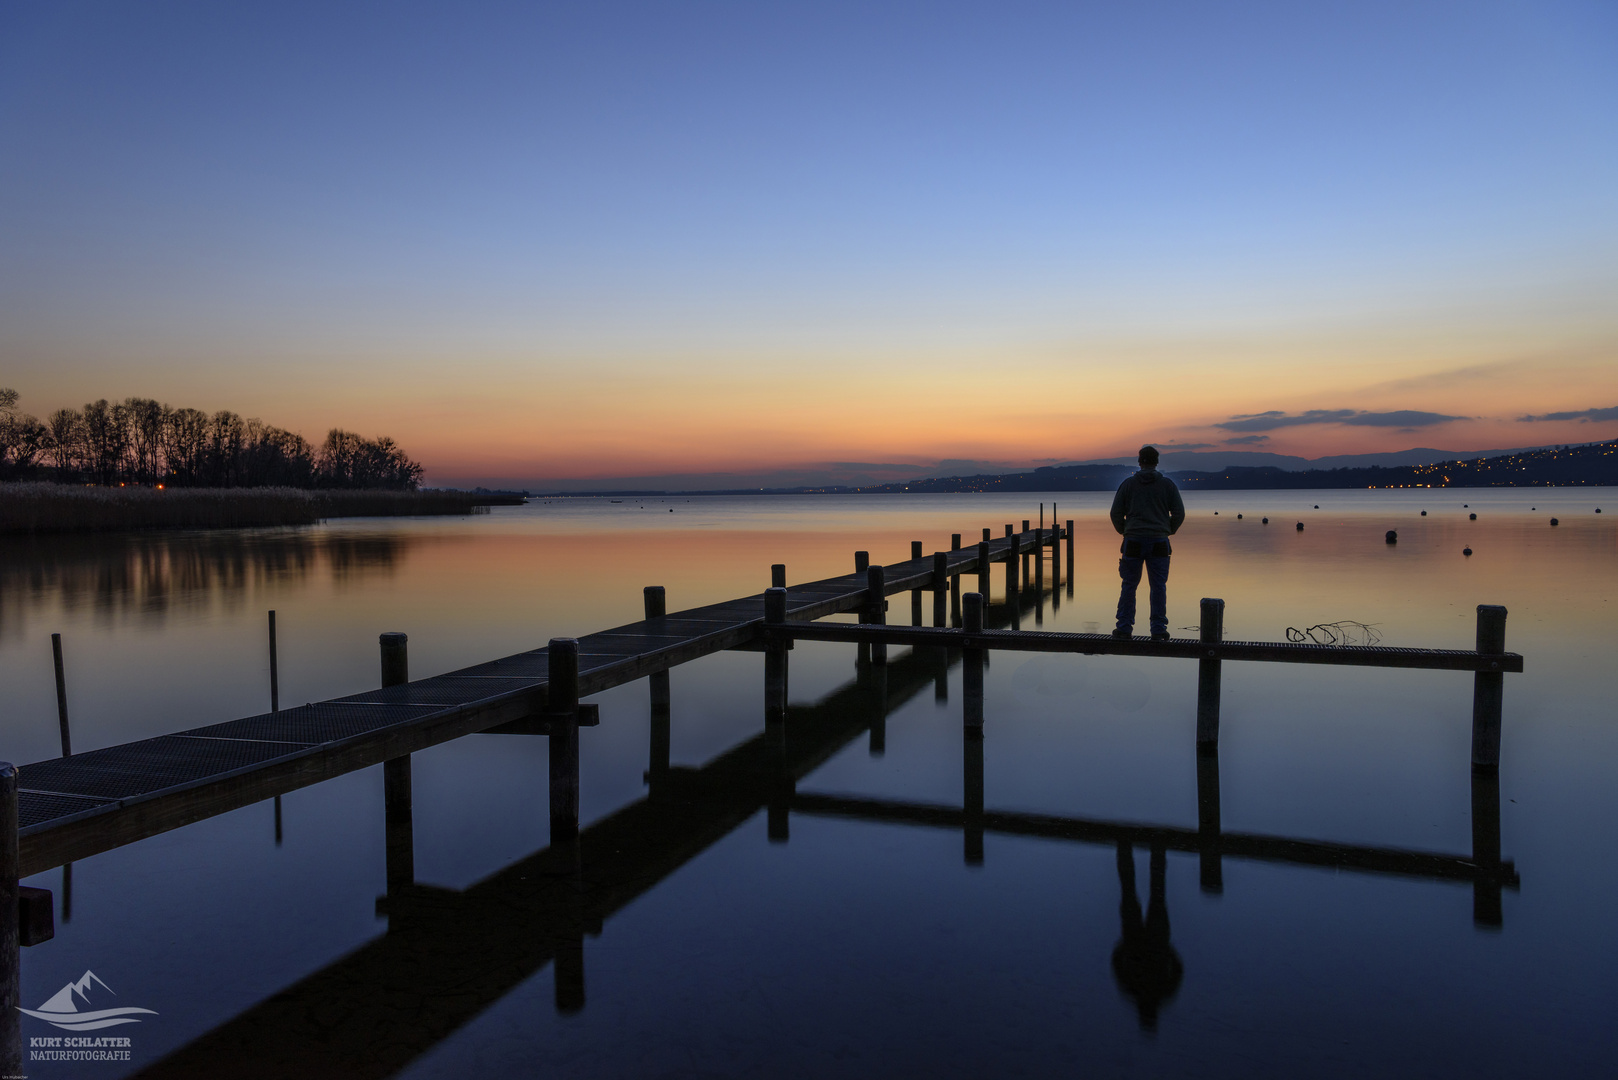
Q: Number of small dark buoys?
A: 13